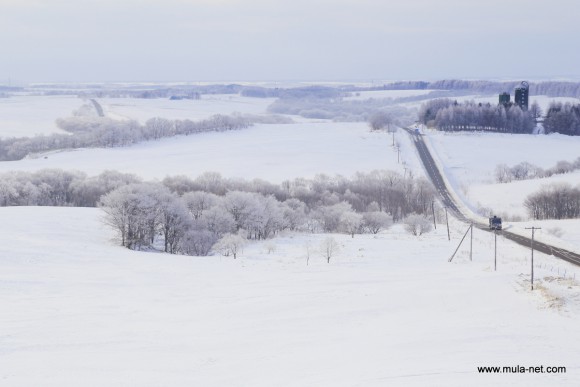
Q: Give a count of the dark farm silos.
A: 2